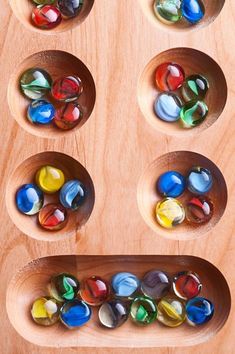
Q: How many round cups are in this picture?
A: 6